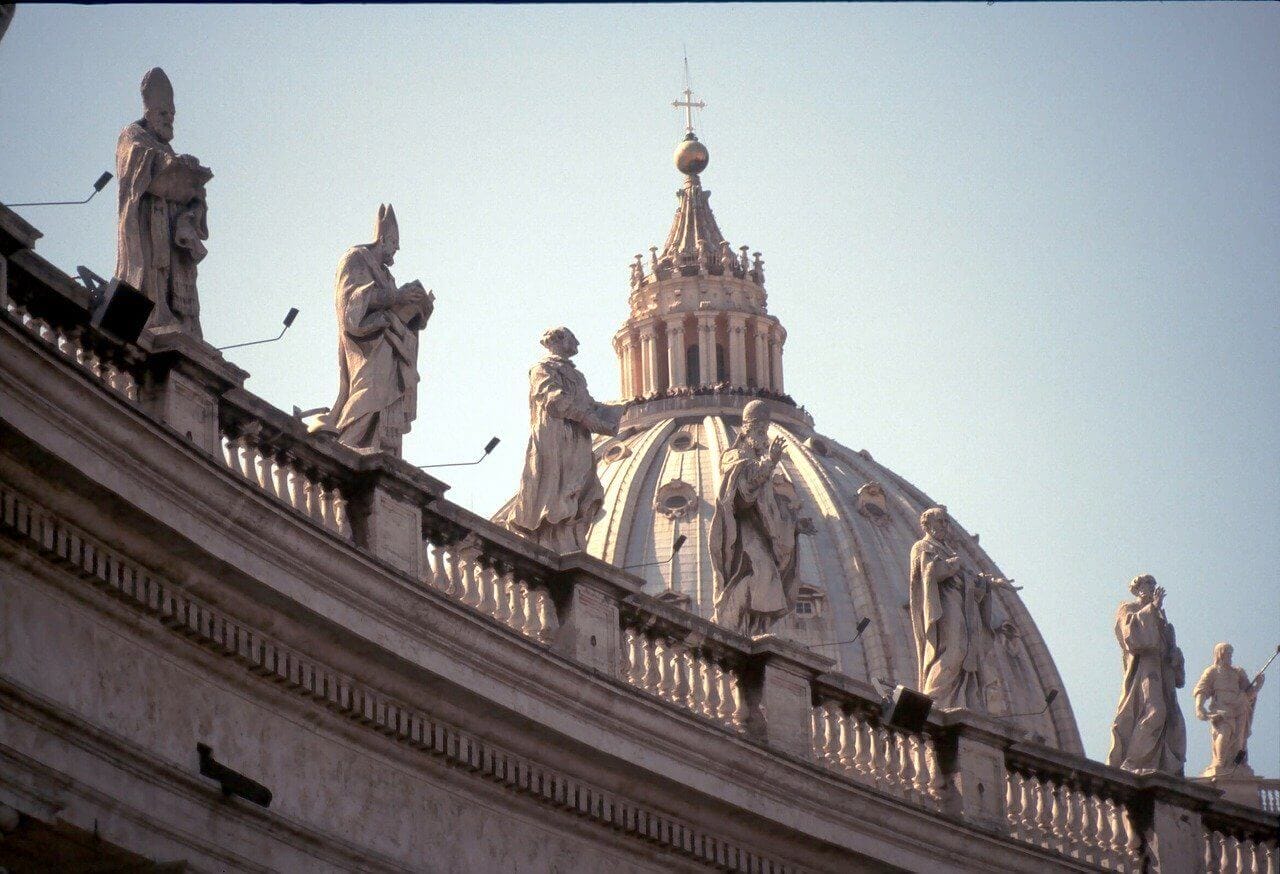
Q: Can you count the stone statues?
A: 7